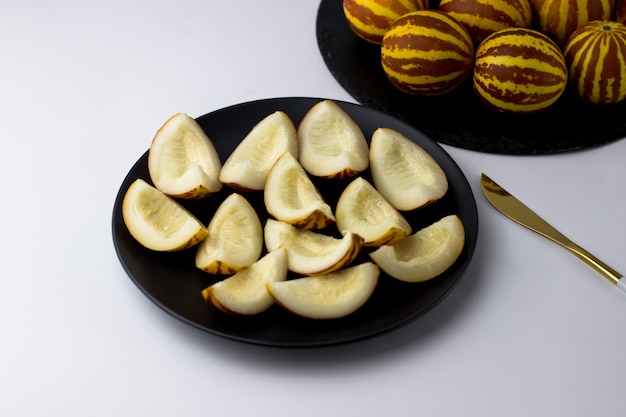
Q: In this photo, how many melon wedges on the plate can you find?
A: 12